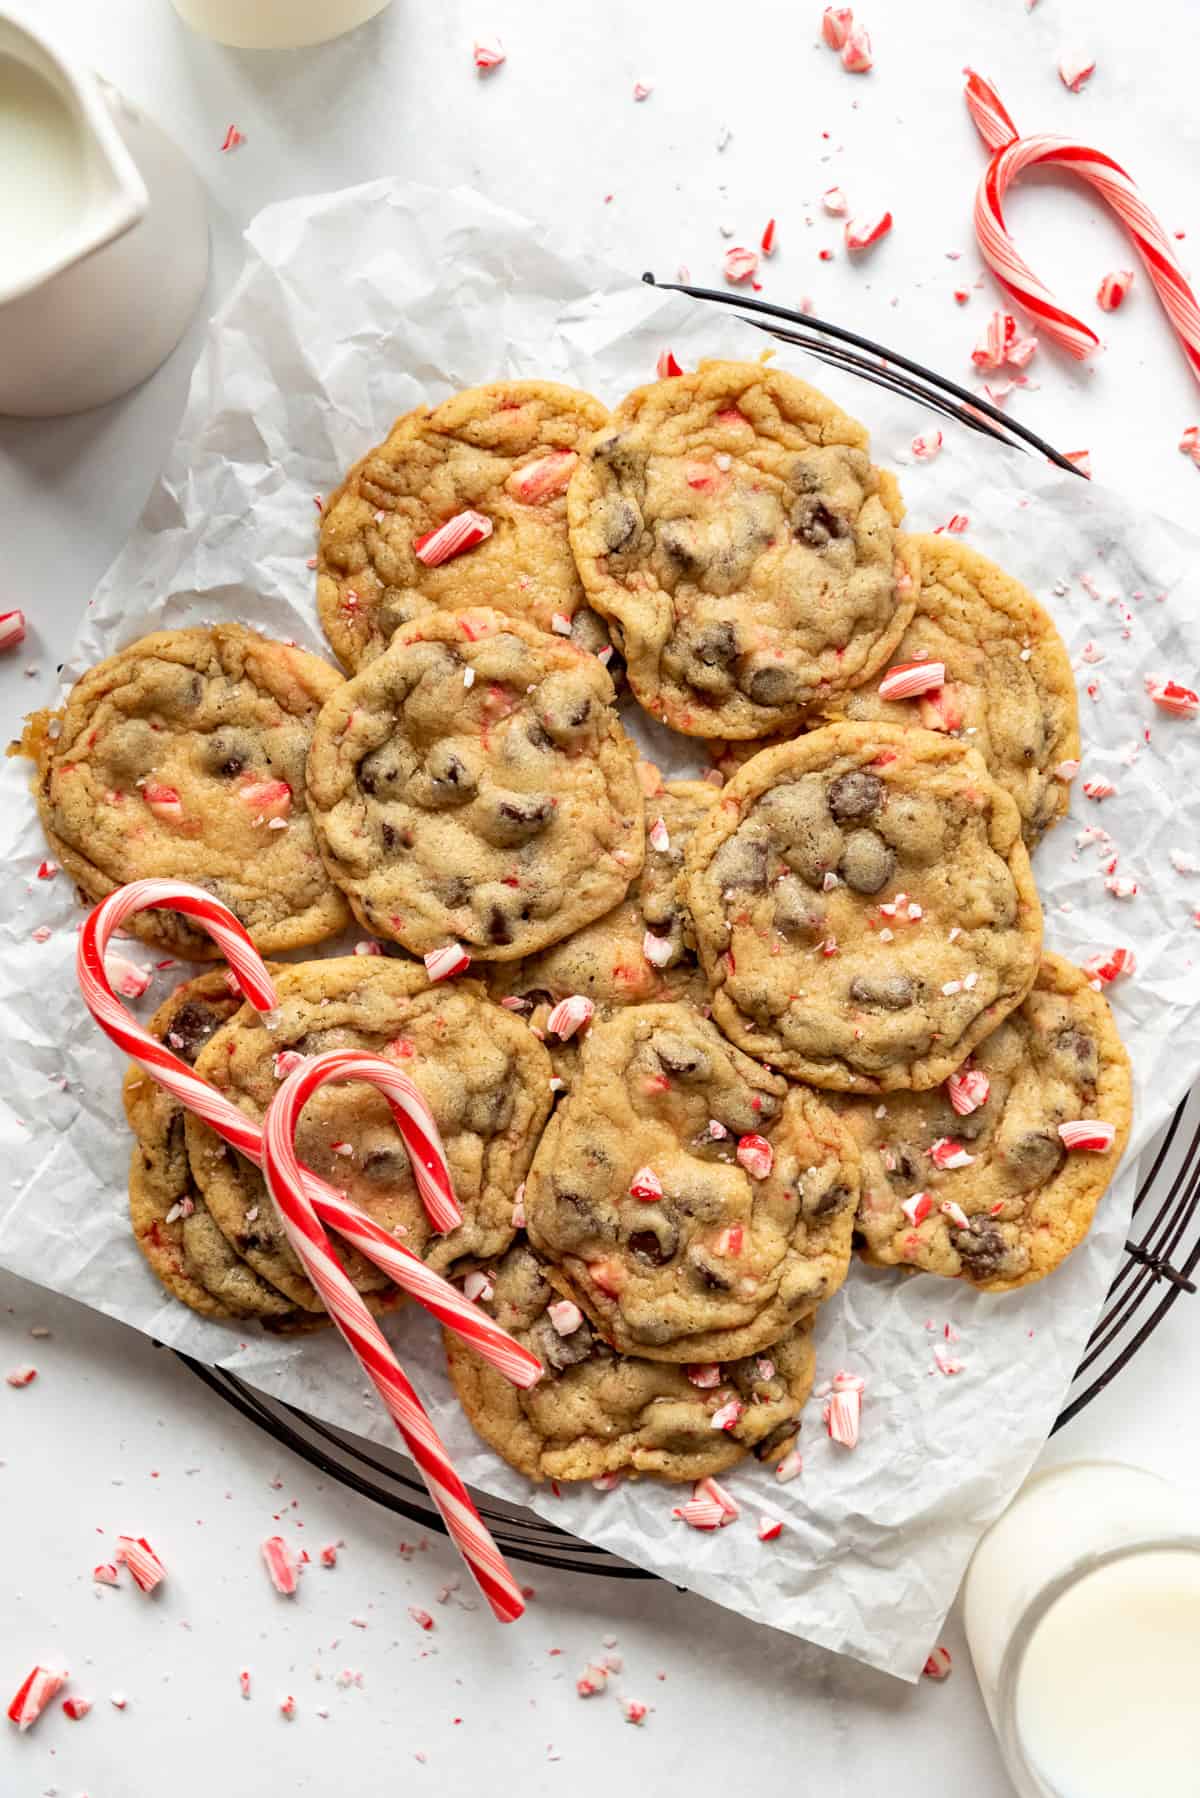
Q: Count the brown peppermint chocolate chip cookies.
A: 12